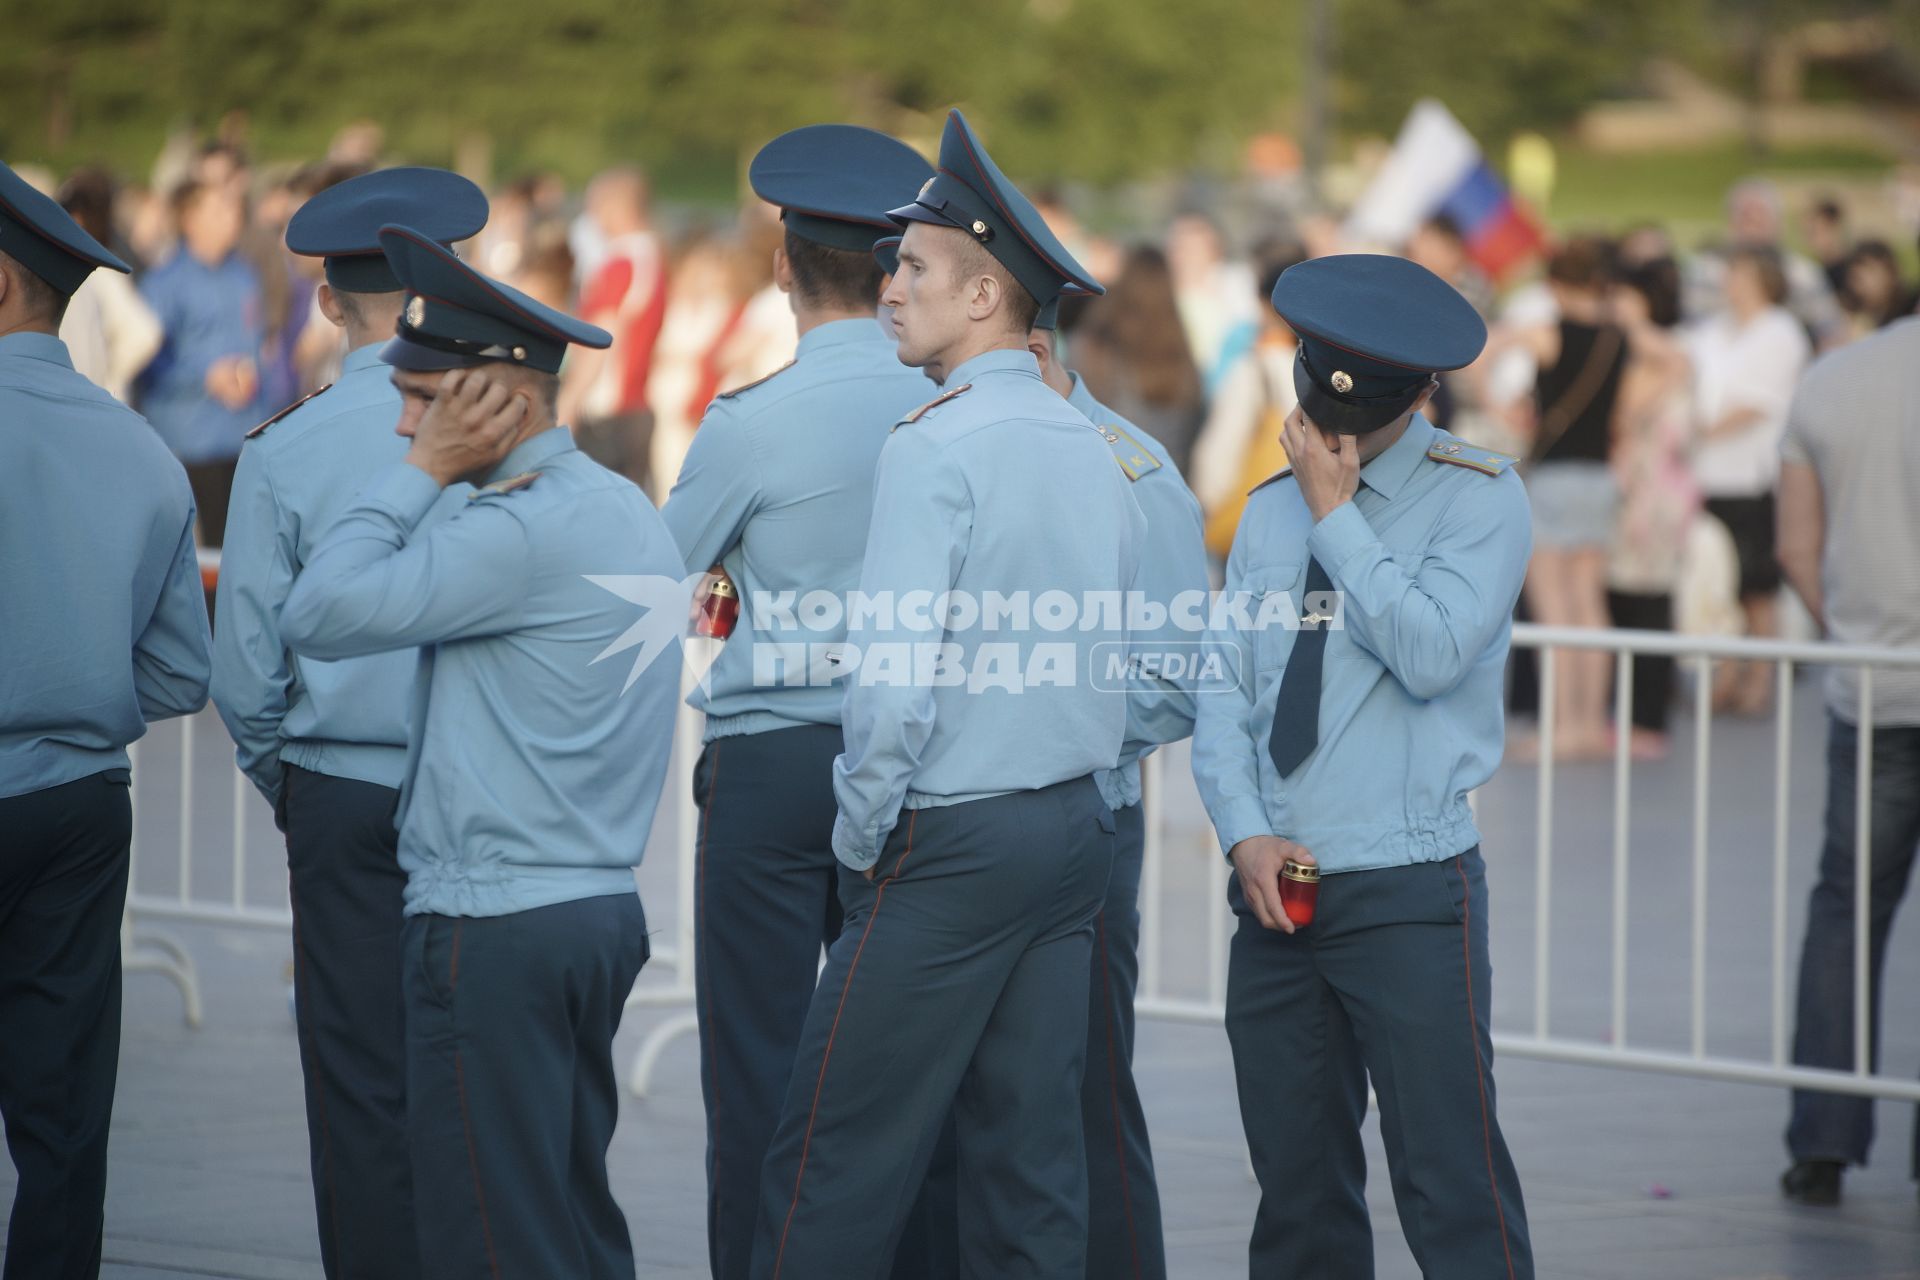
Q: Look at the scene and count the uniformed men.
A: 7